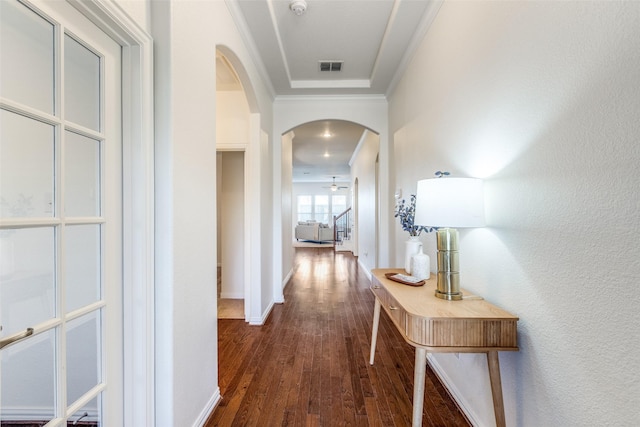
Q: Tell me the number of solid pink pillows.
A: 0